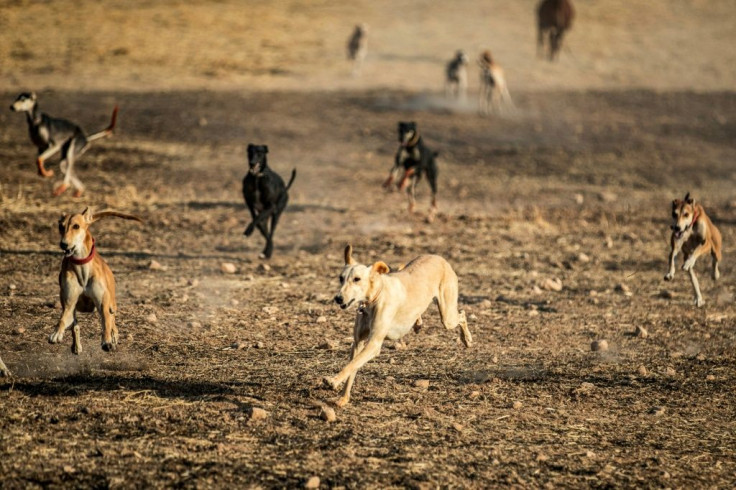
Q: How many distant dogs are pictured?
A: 3